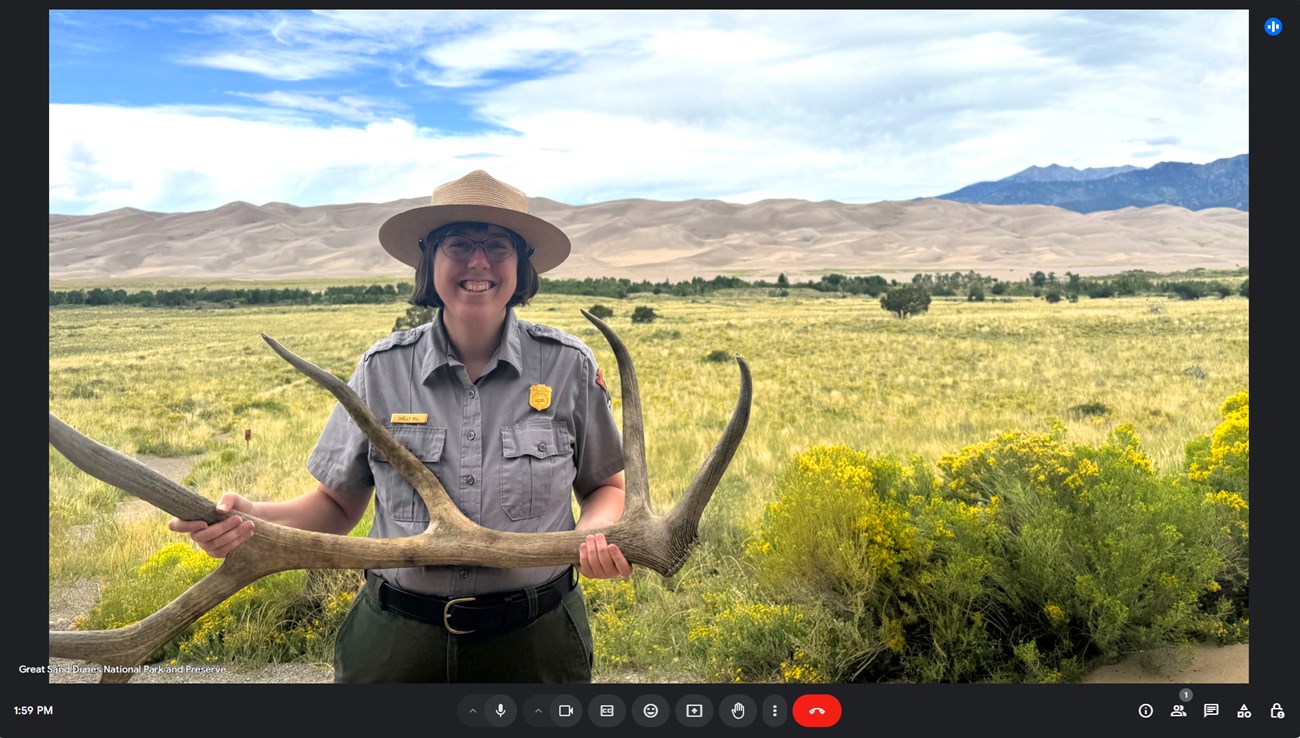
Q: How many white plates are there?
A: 0